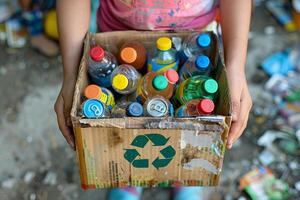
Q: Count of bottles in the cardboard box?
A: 12